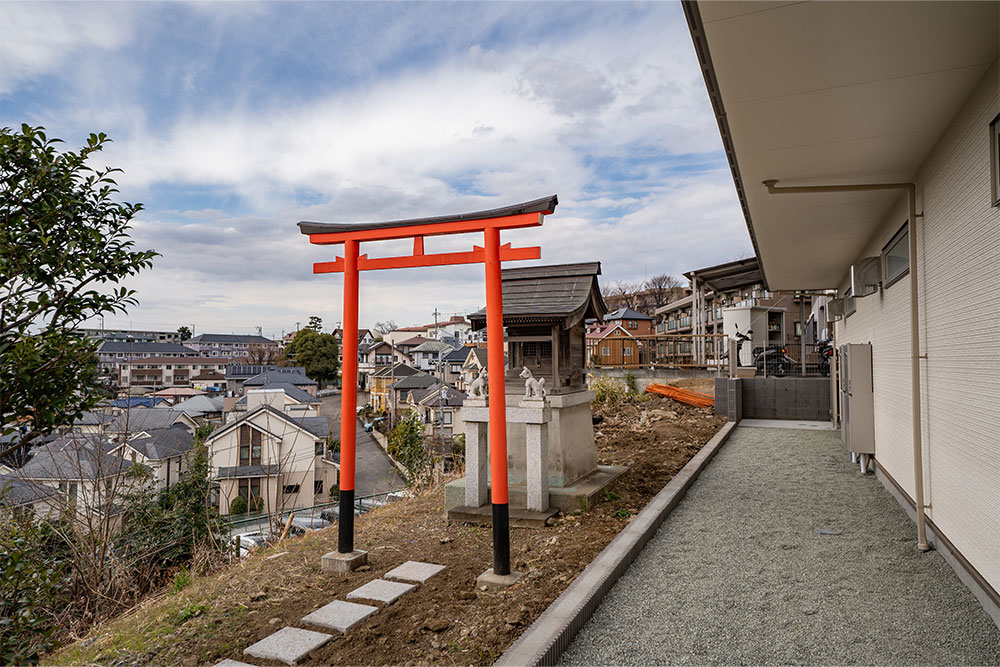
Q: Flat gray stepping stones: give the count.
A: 5